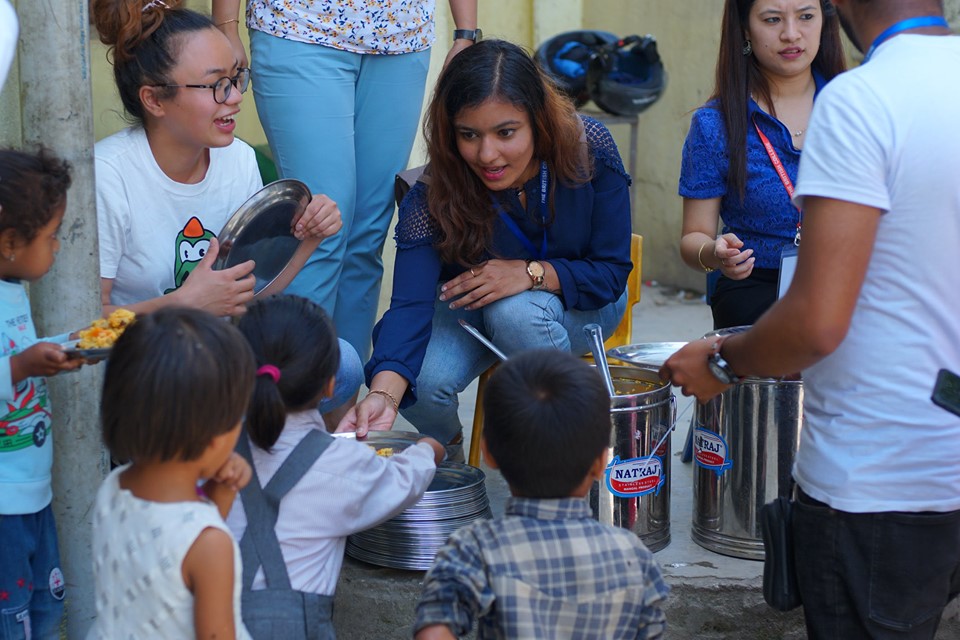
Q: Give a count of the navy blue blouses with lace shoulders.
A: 1